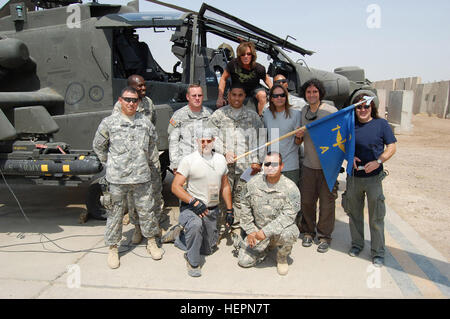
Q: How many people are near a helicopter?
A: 11